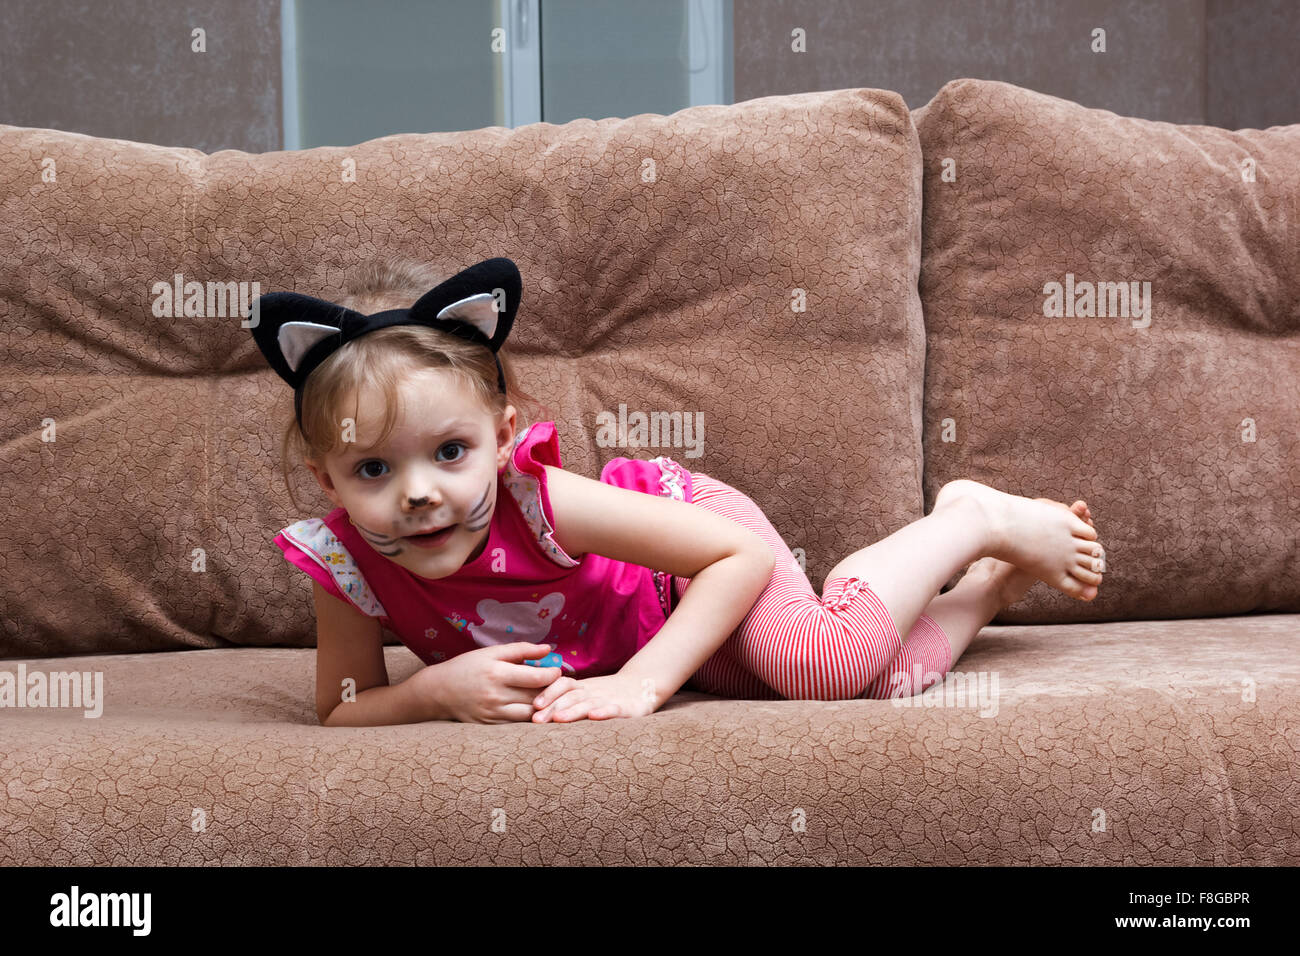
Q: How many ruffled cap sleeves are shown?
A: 2